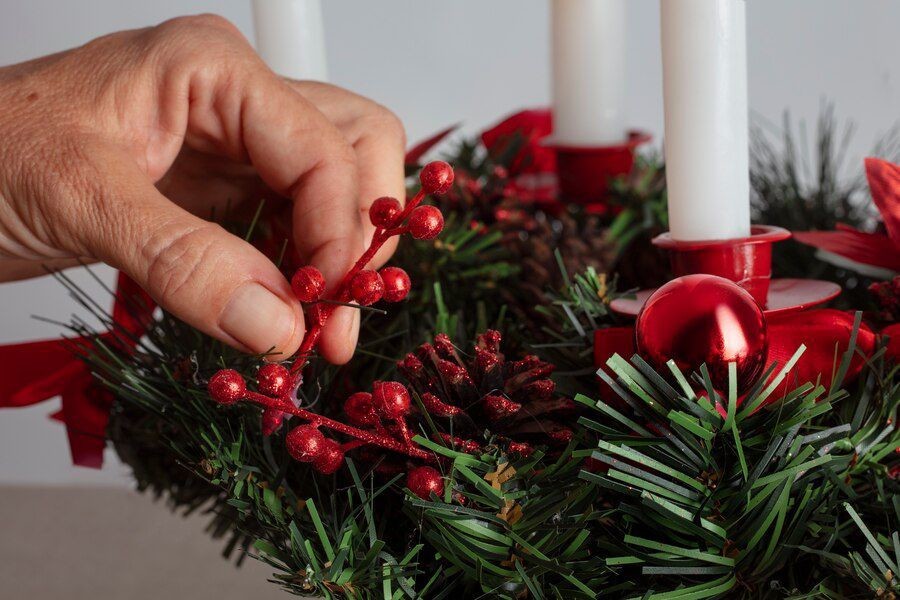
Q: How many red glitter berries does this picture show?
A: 13